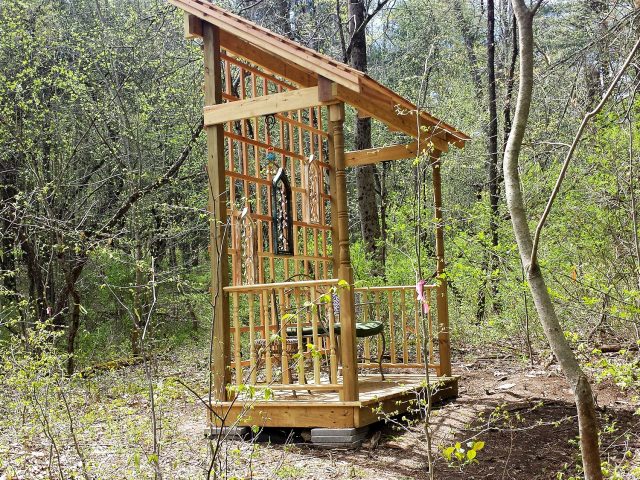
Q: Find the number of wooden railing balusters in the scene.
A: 13